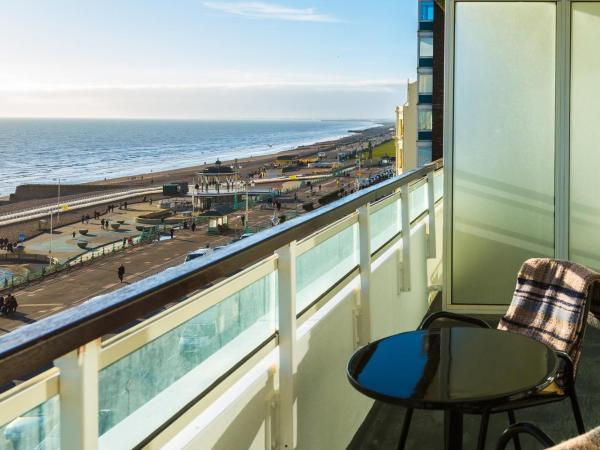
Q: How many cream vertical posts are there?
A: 5